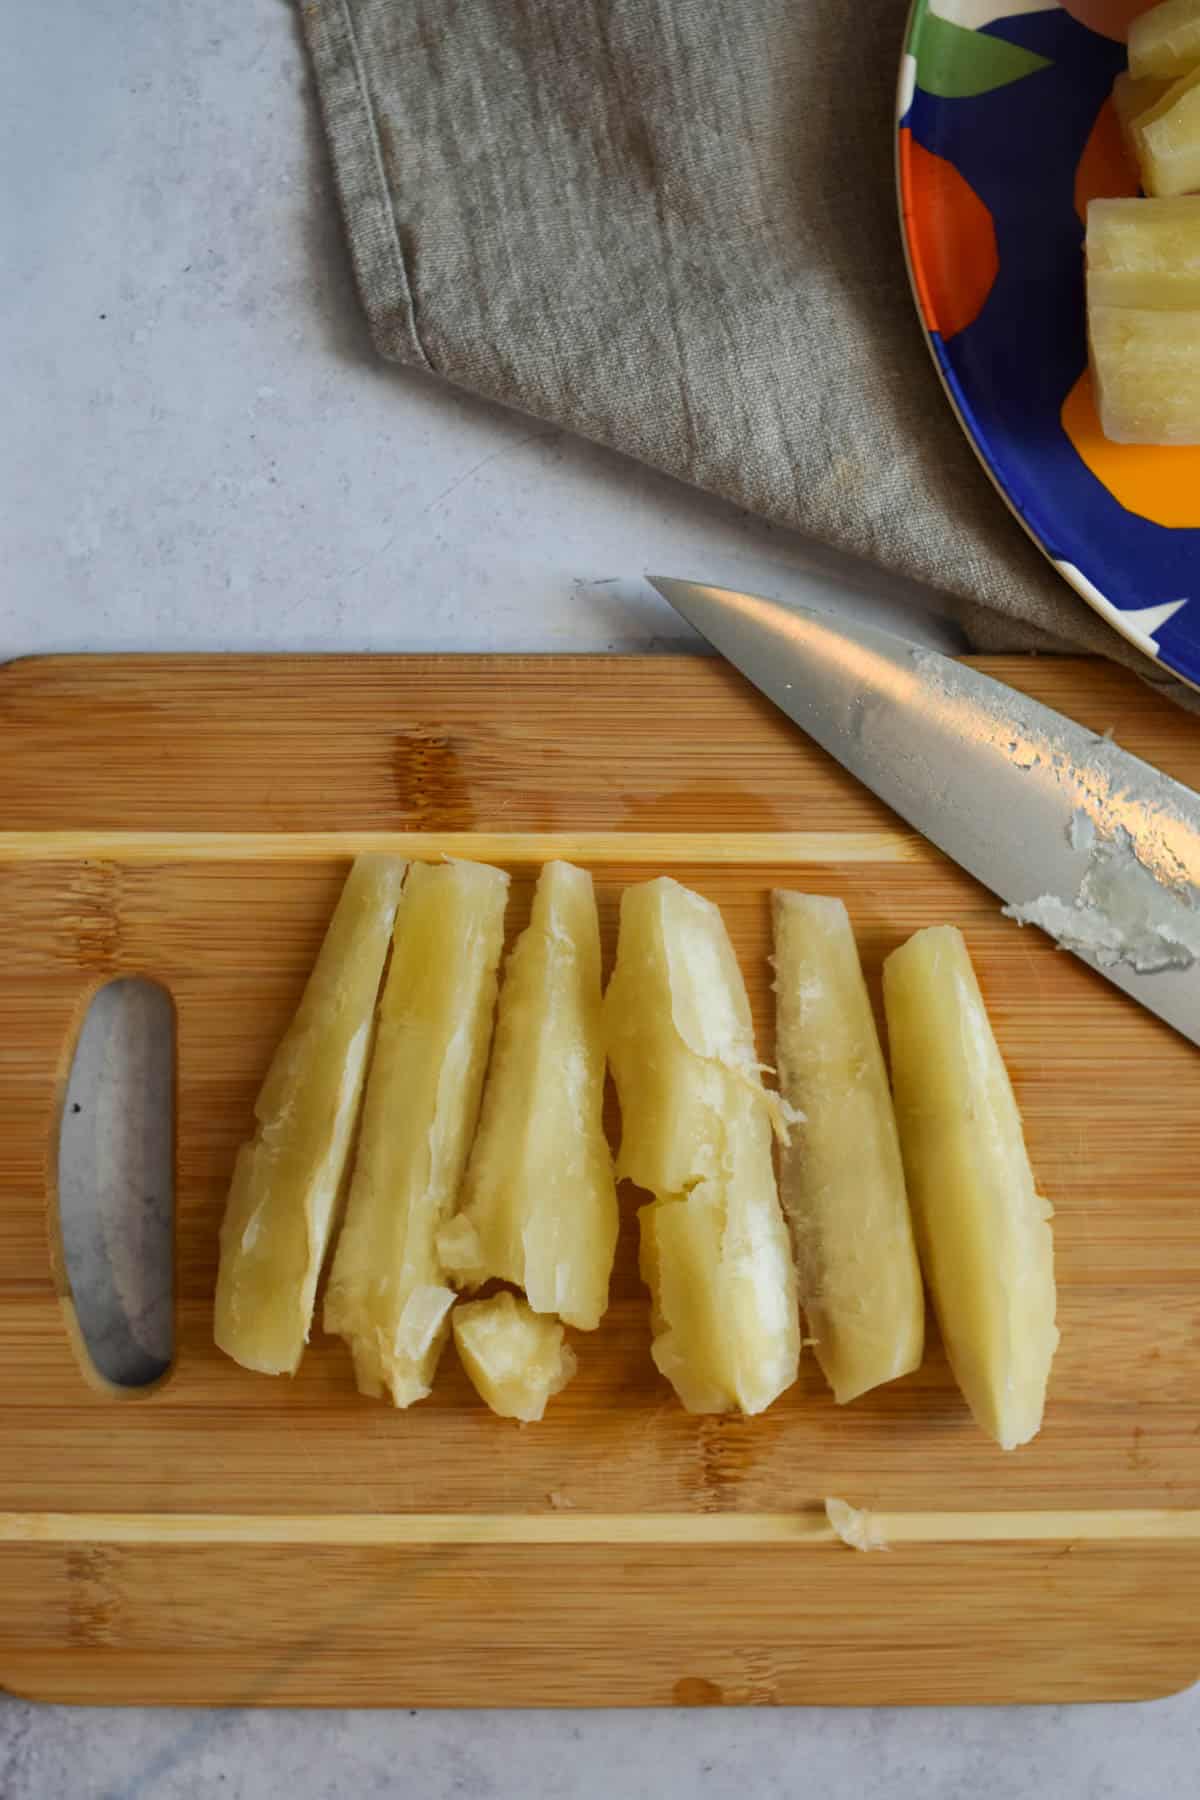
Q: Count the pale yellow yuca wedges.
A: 6